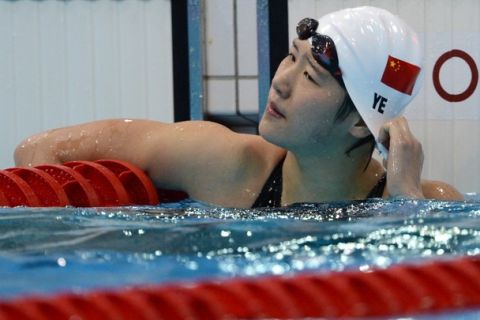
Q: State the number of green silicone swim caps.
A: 0